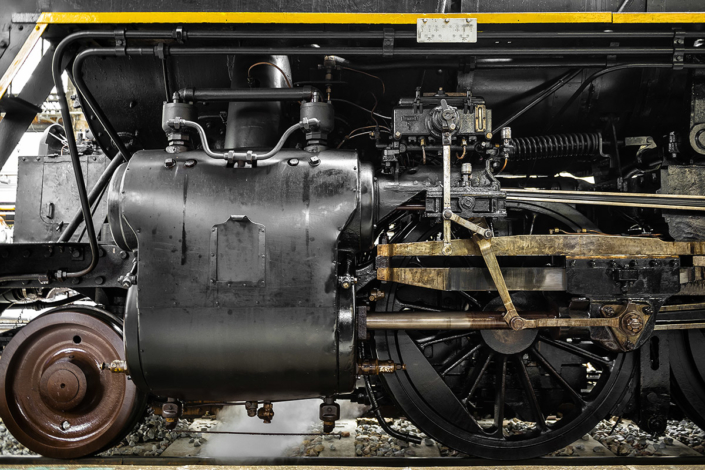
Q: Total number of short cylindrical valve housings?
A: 2